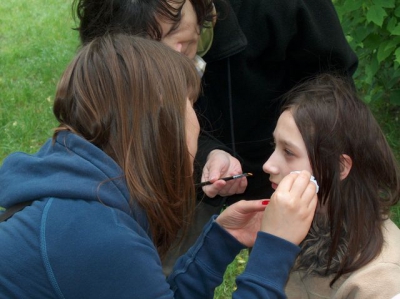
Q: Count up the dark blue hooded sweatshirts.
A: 1